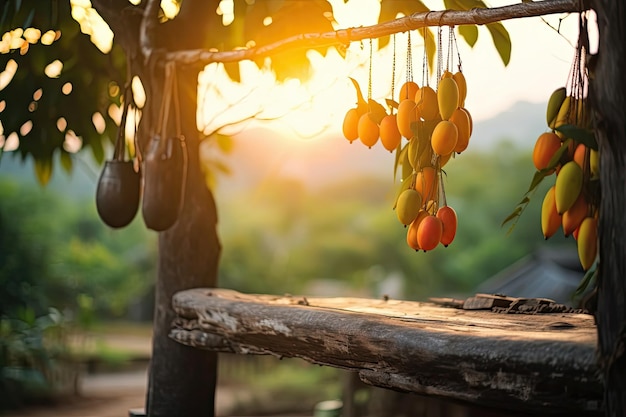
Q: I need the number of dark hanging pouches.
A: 2